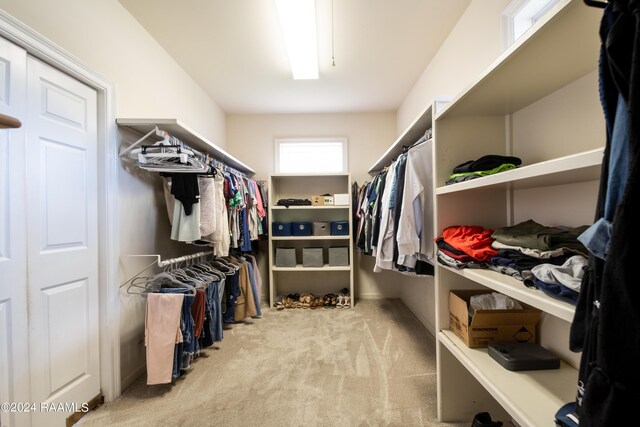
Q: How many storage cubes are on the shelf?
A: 7